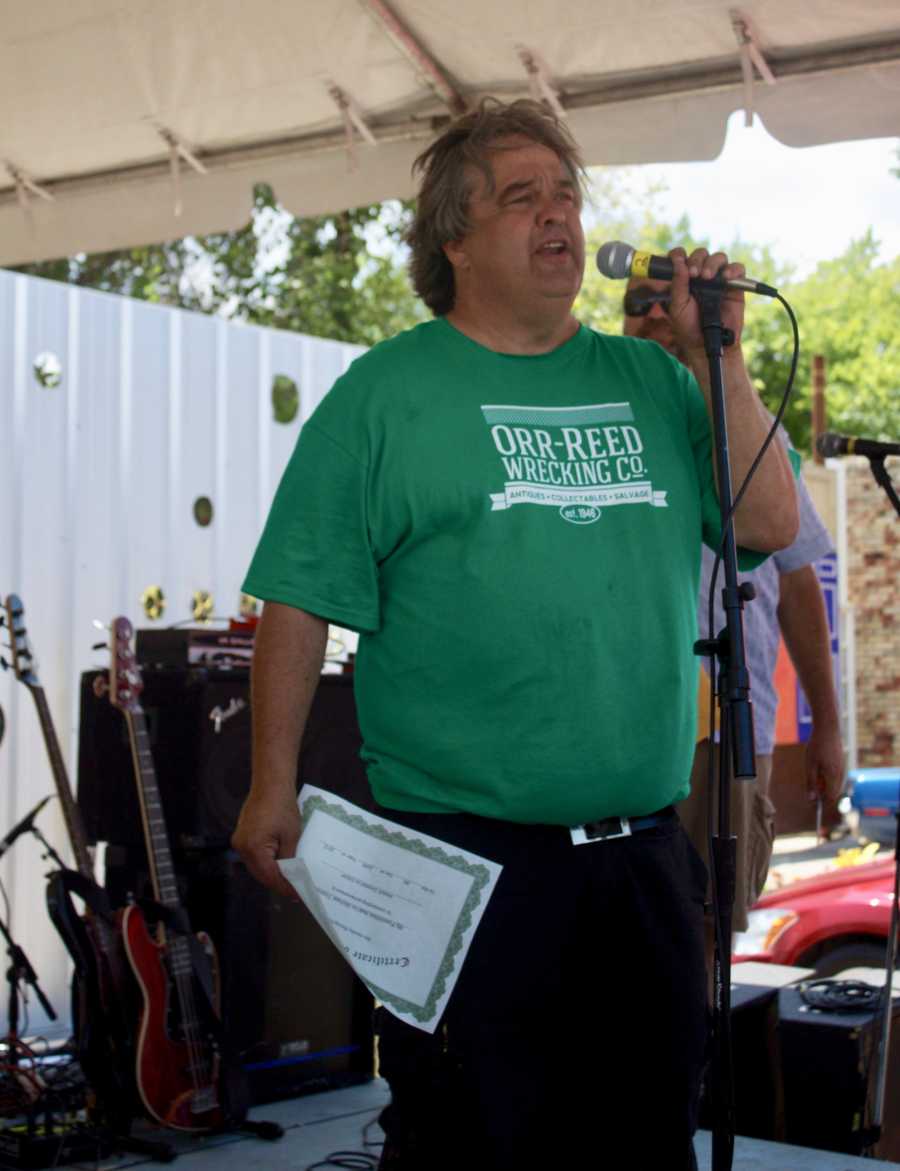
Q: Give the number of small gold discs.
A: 3